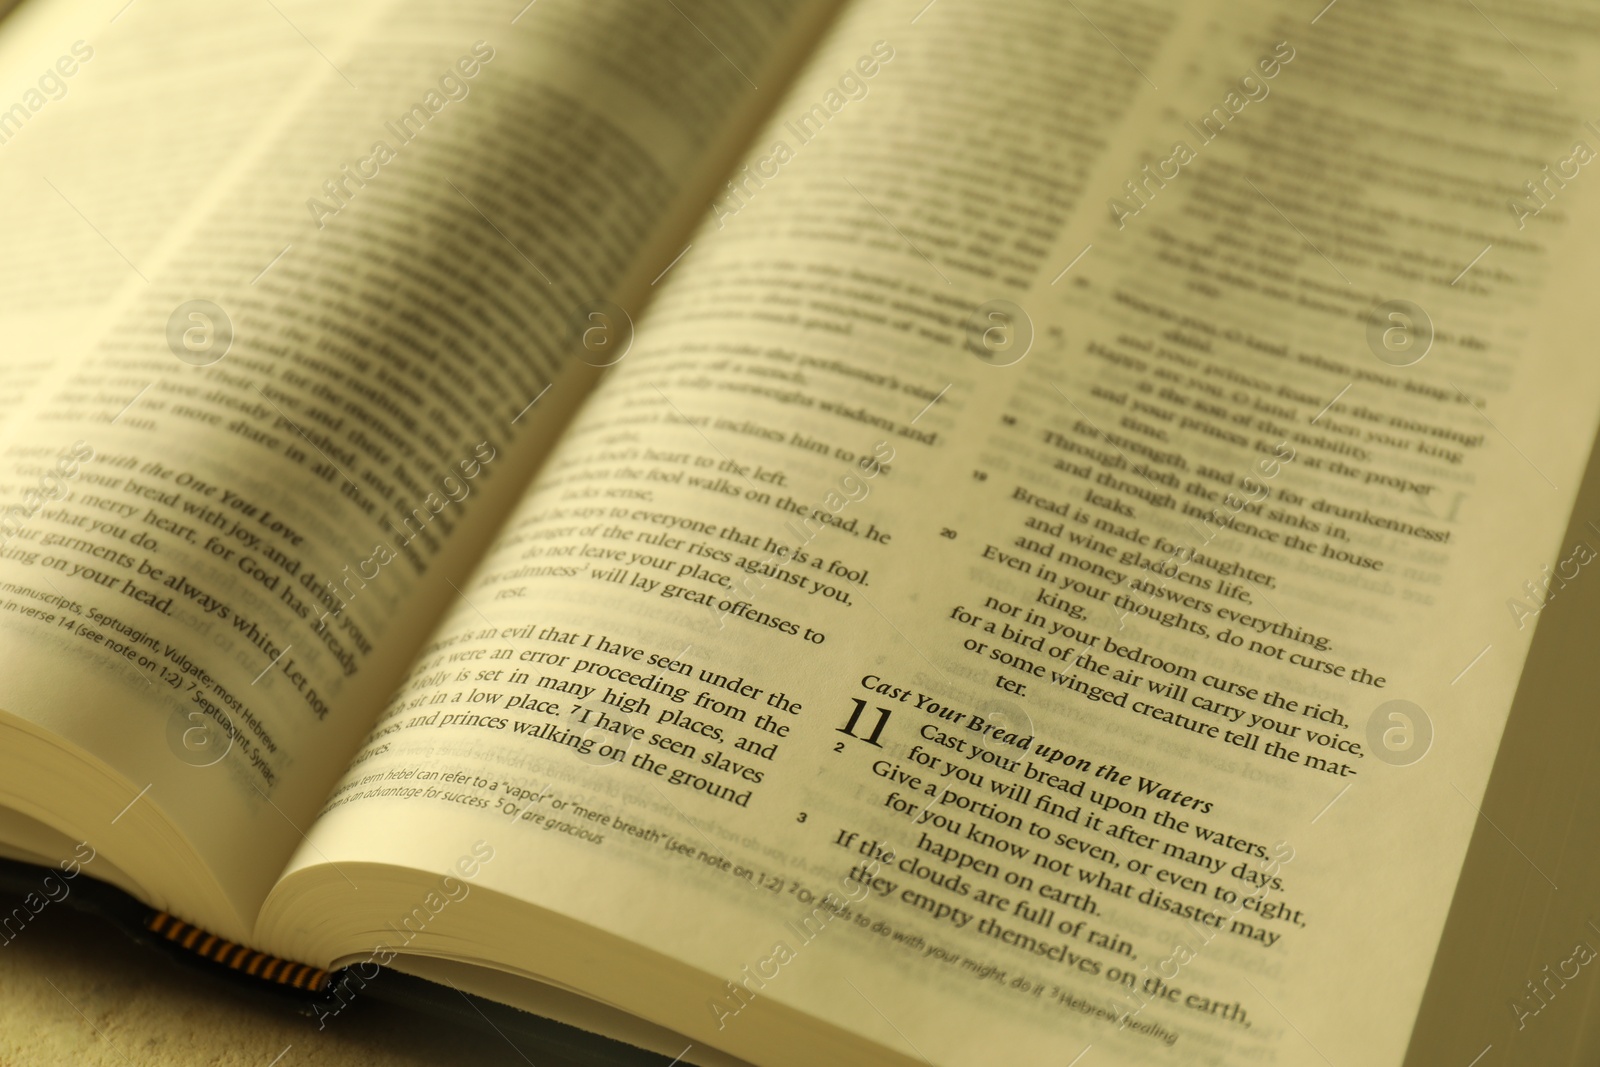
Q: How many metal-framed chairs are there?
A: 0